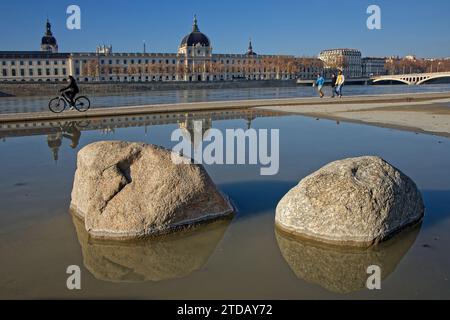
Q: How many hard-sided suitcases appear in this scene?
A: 0